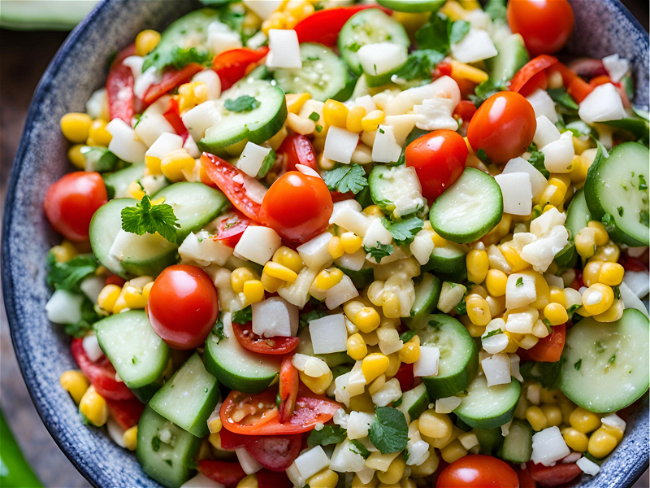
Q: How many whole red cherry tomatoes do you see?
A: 7